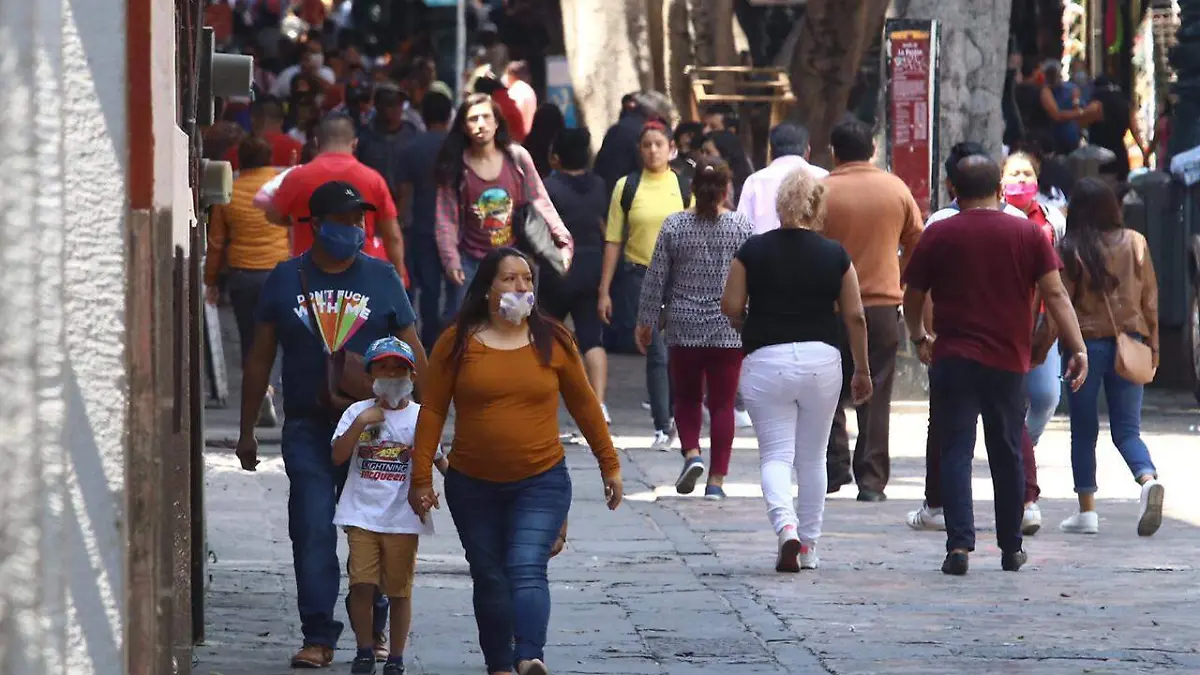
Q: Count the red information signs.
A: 1